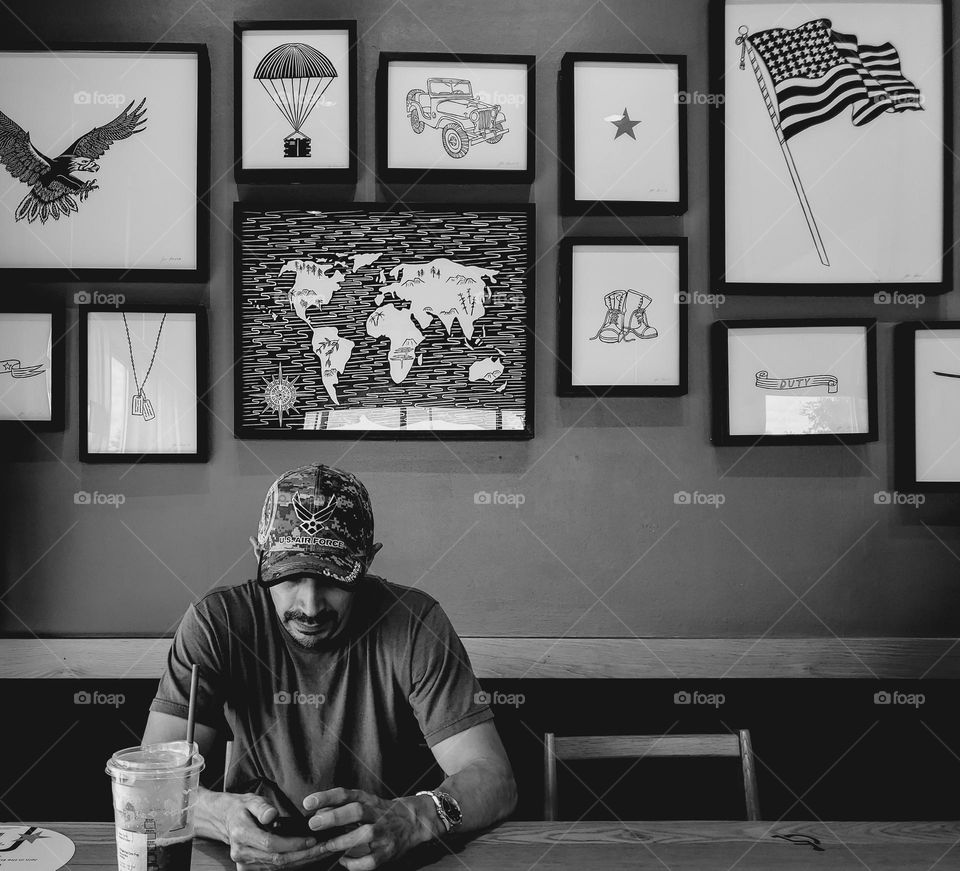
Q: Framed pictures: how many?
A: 11